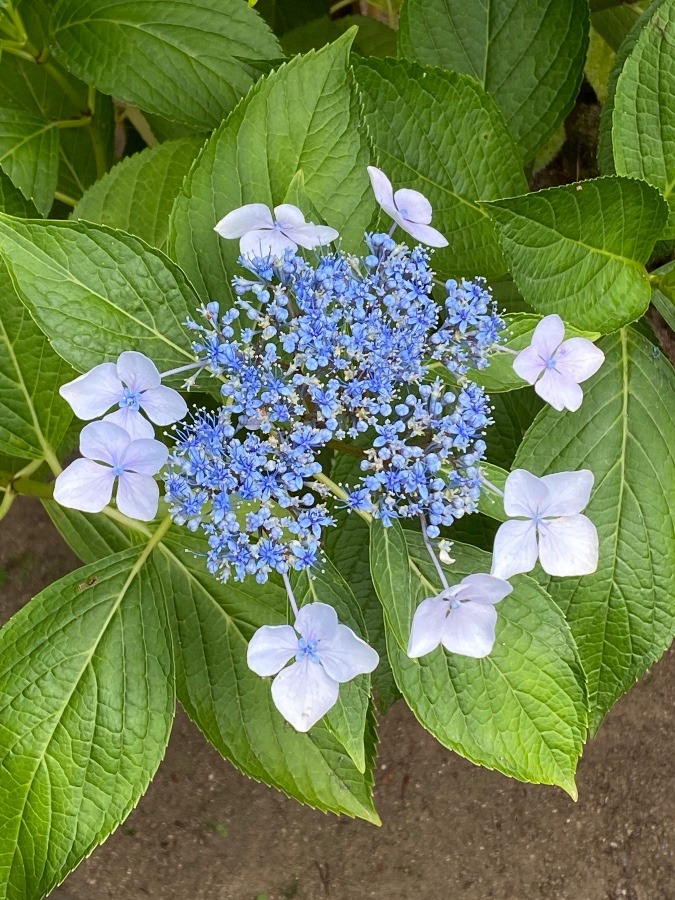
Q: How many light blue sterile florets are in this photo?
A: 8